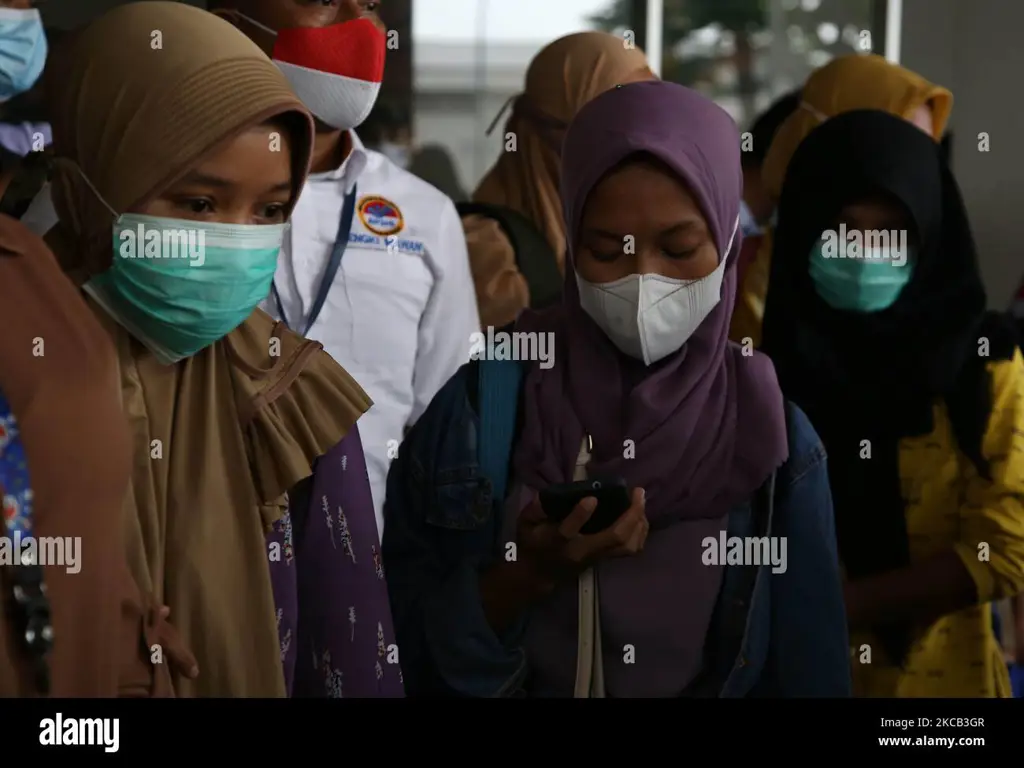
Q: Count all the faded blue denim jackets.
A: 1